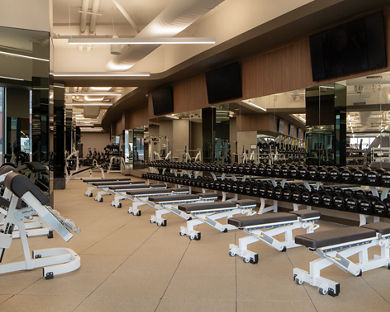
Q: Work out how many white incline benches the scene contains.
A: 8